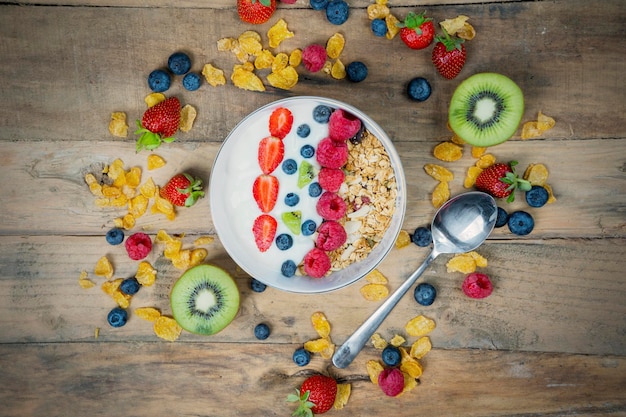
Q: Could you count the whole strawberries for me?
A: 7